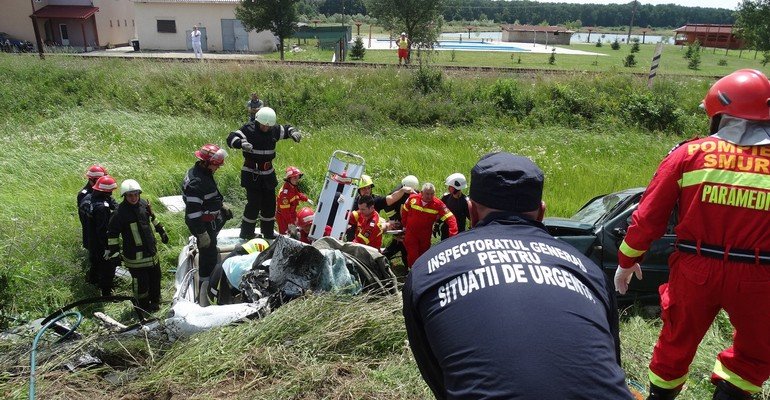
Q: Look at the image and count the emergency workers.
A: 15